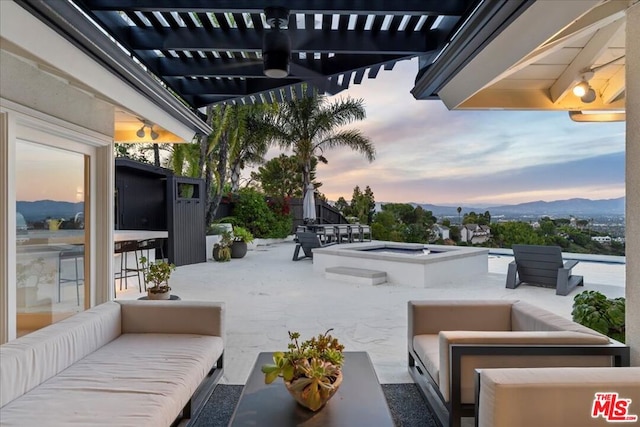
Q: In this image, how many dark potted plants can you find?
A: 2